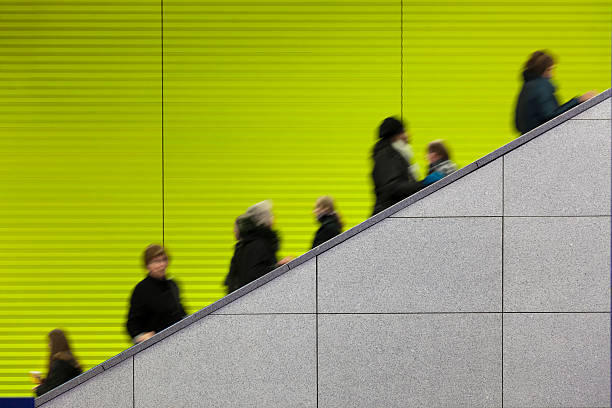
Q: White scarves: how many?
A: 1